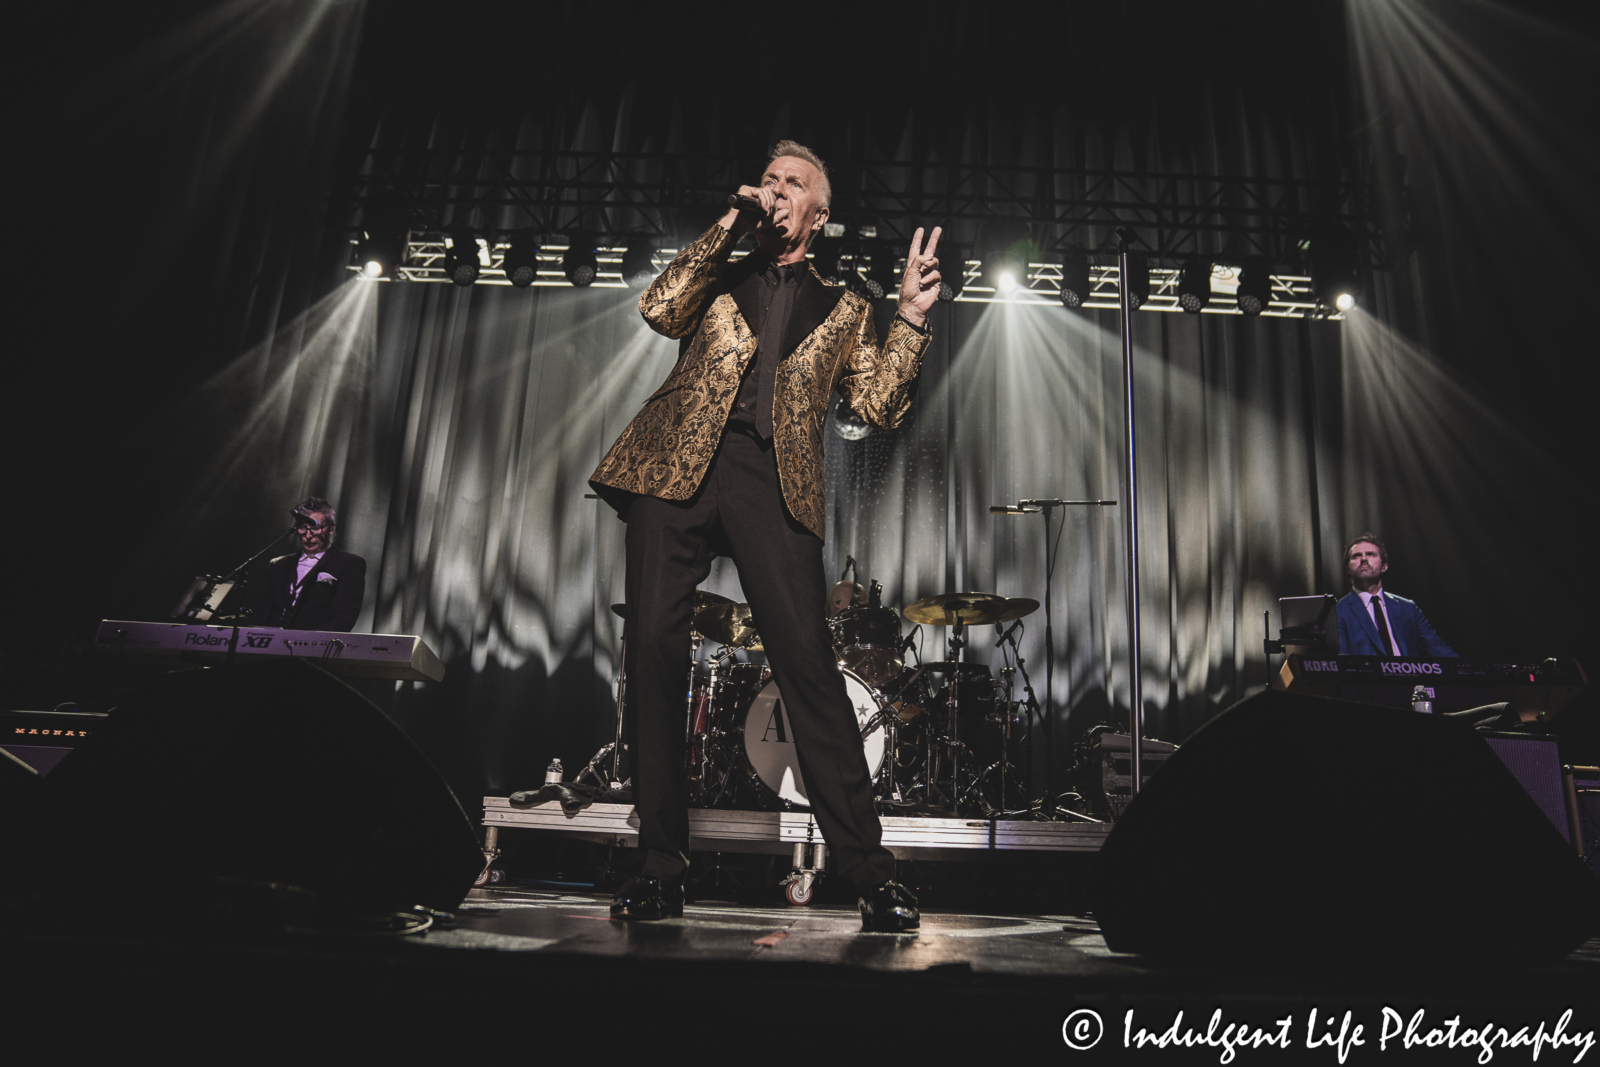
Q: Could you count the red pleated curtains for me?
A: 0